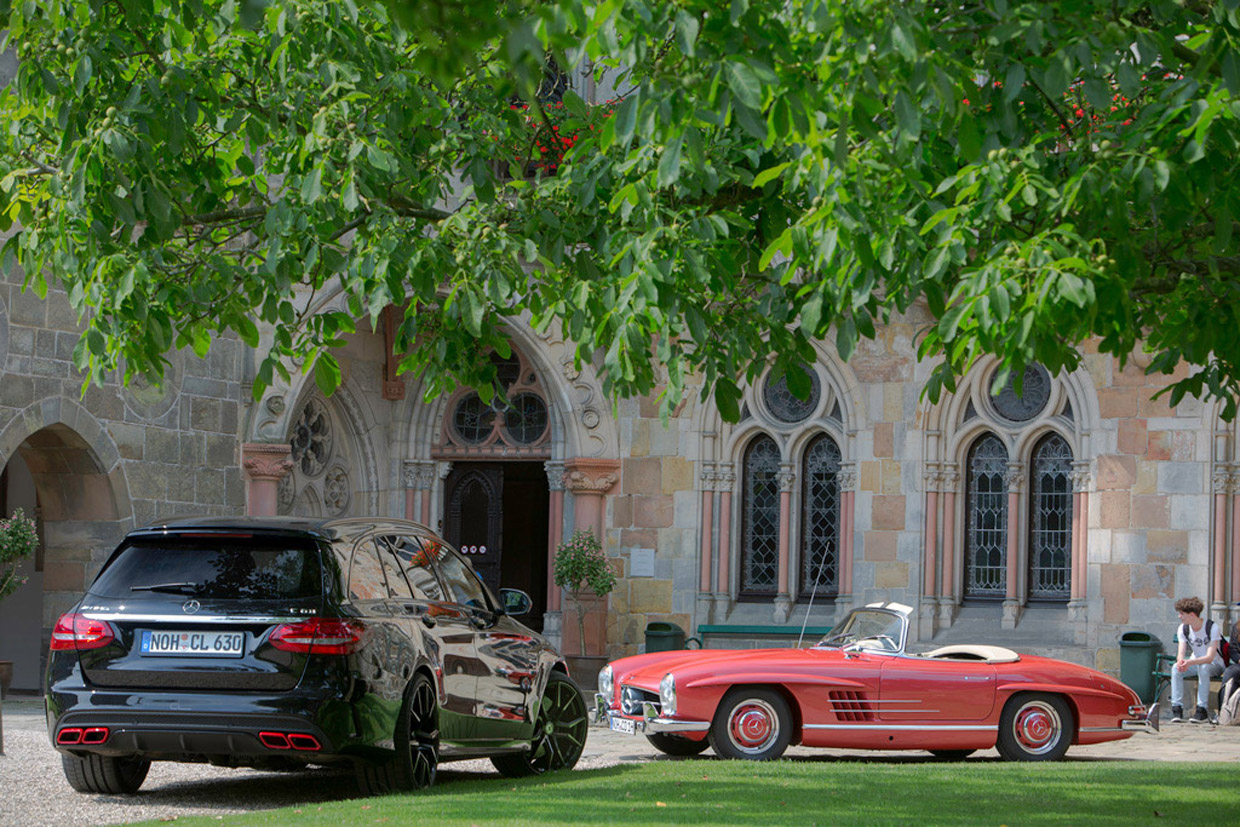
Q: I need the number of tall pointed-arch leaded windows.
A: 4